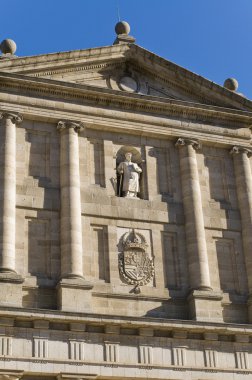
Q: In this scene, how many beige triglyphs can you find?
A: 8